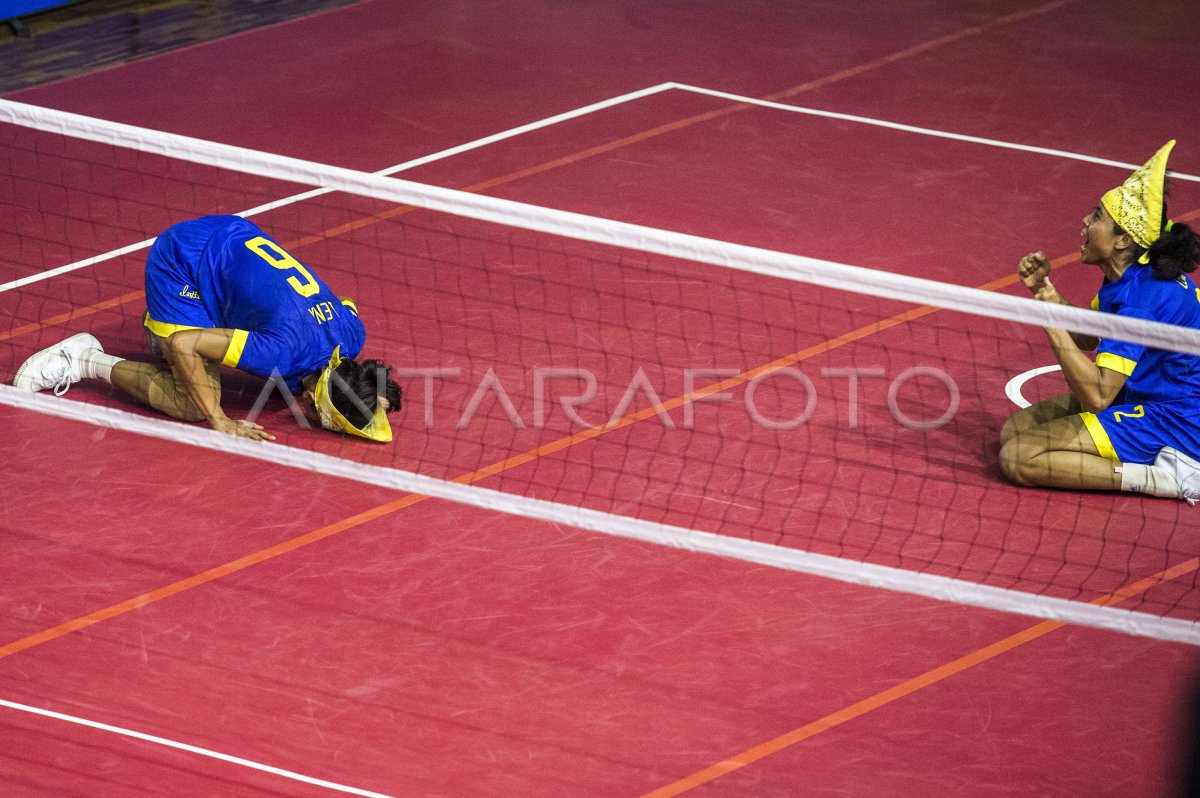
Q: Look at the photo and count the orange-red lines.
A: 3